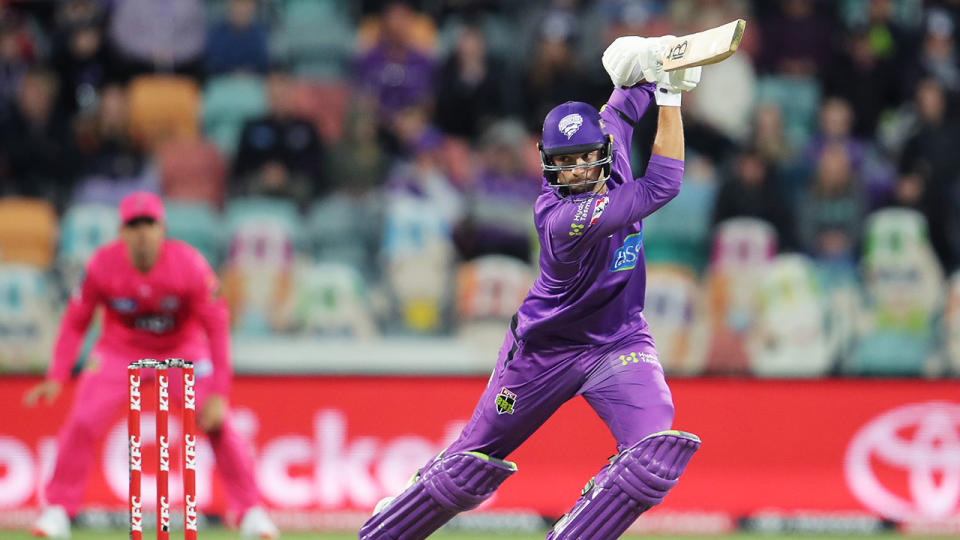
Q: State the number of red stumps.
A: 3